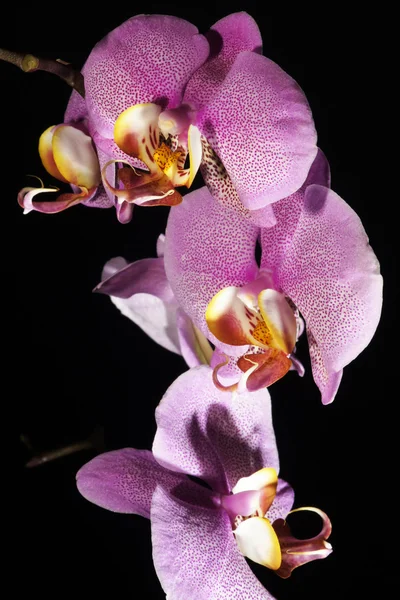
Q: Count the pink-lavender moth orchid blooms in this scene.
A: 5